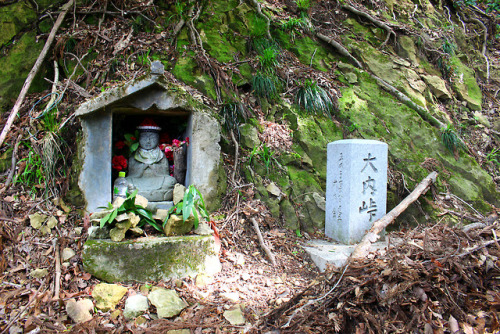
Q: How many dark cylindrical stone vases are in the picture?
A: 1